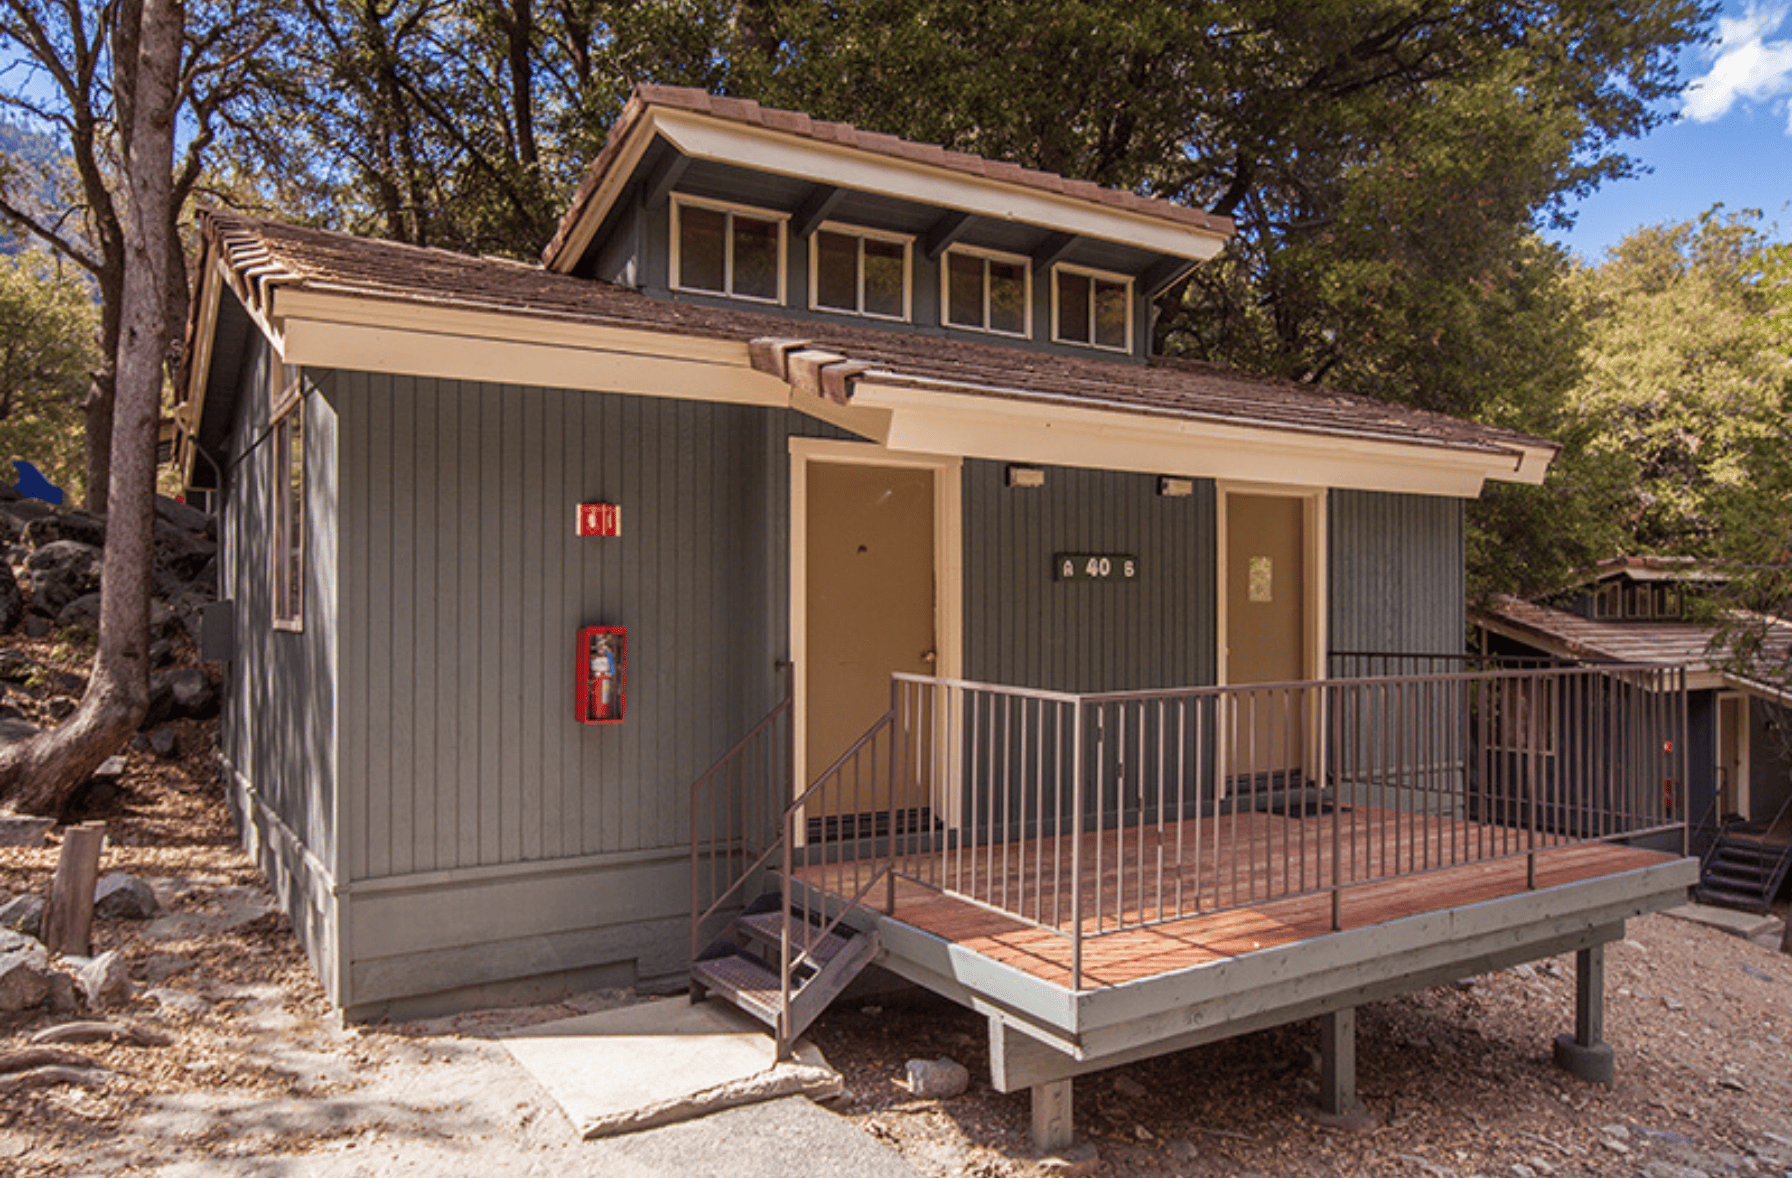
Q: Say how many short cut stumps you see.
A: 1